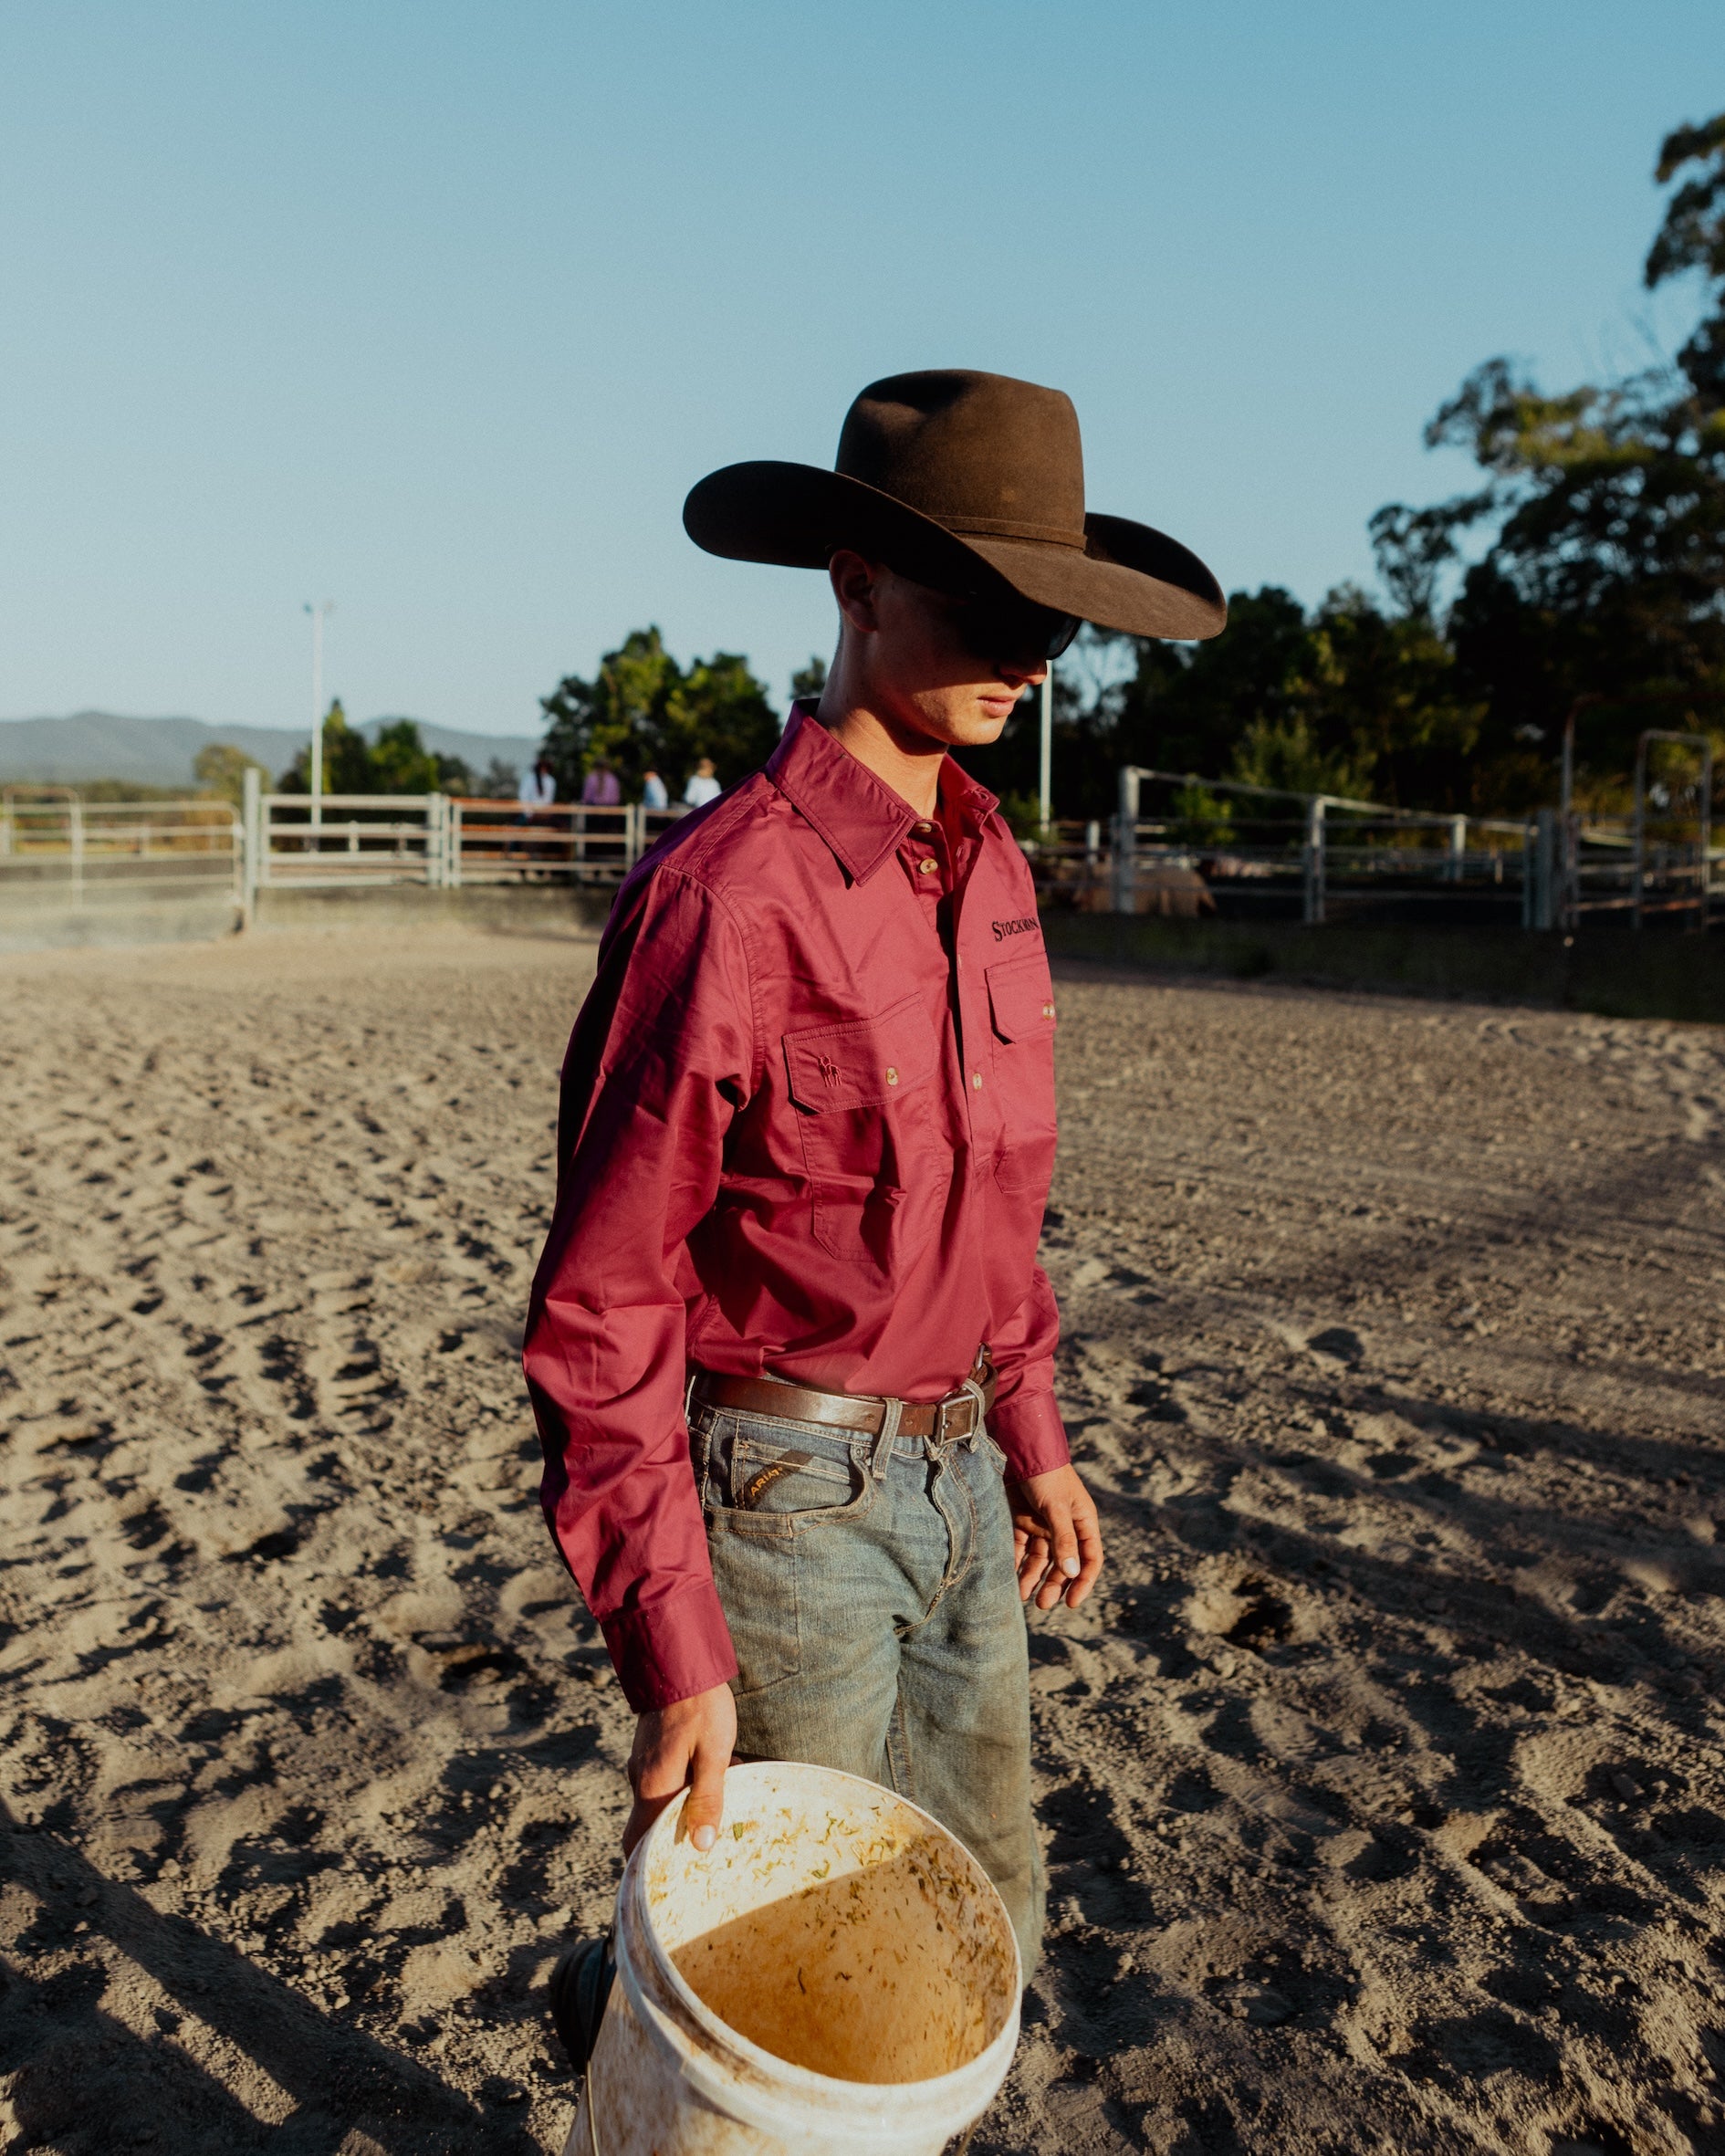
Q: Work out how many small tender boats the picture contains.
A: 0